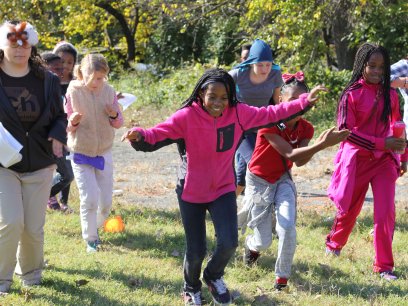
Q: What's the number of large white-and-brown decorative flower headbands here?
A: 1